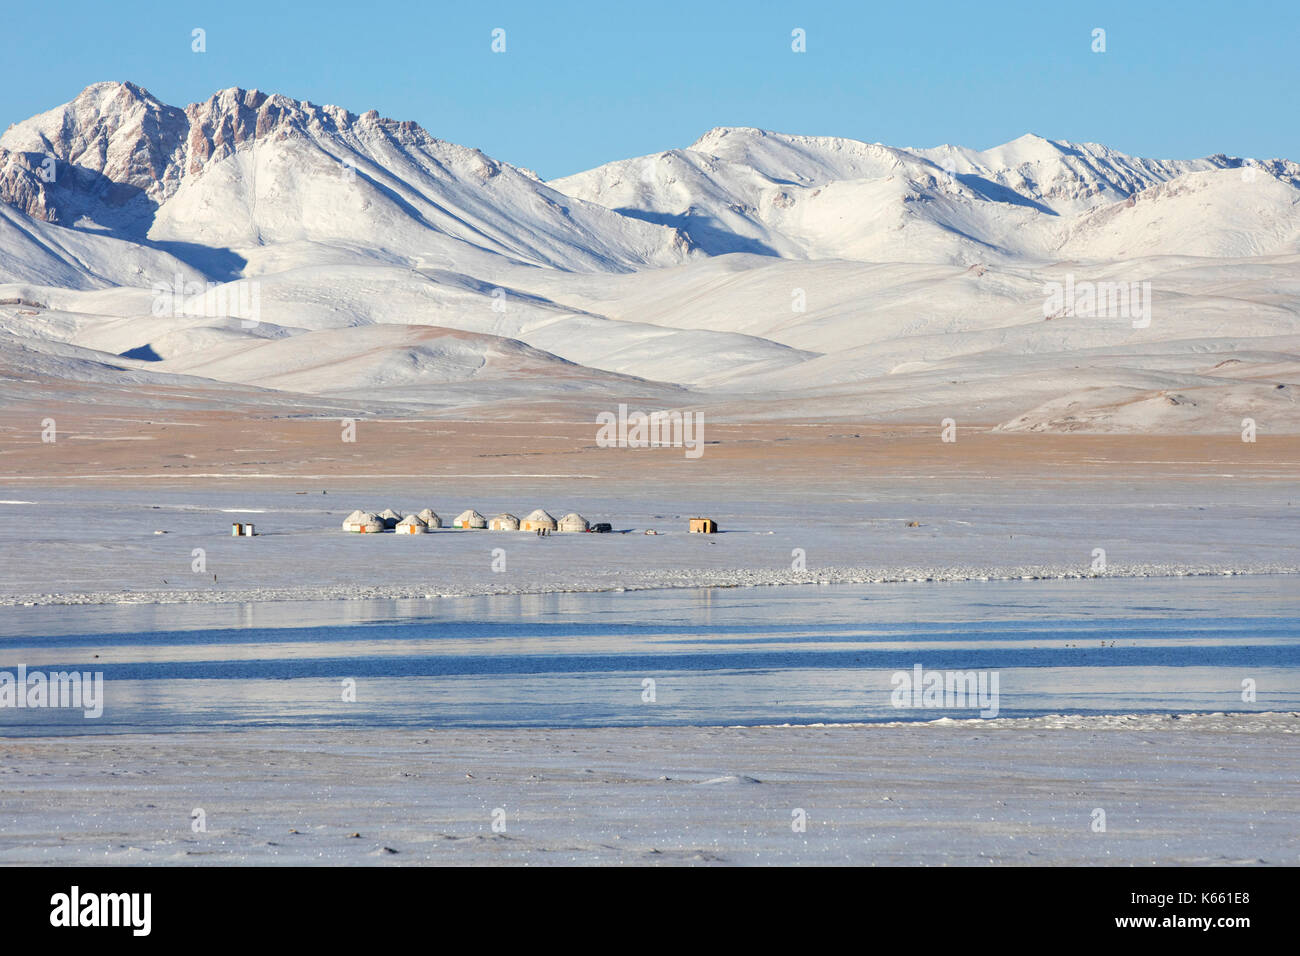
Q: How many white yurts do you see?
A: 9